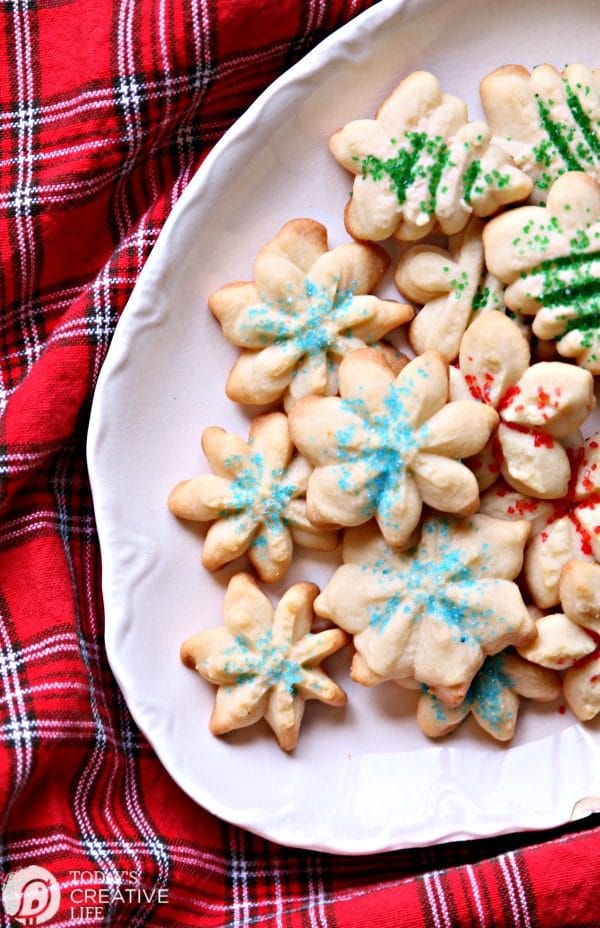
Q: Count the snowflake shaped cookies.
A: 6